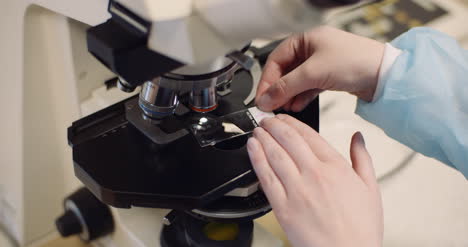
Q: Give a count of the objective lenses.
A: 2